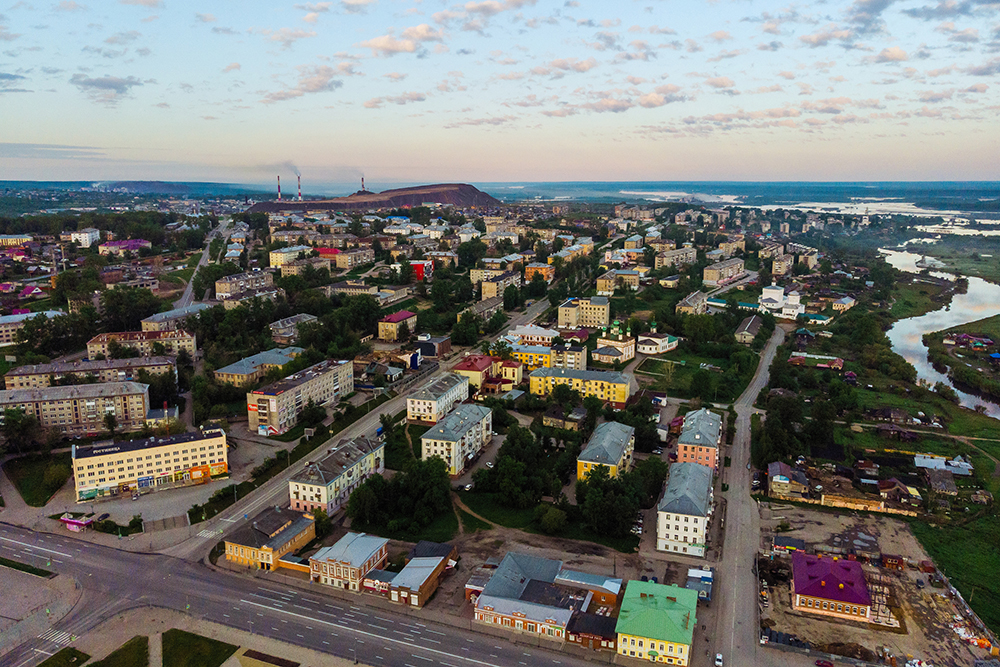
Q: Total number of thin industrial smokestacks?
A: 3